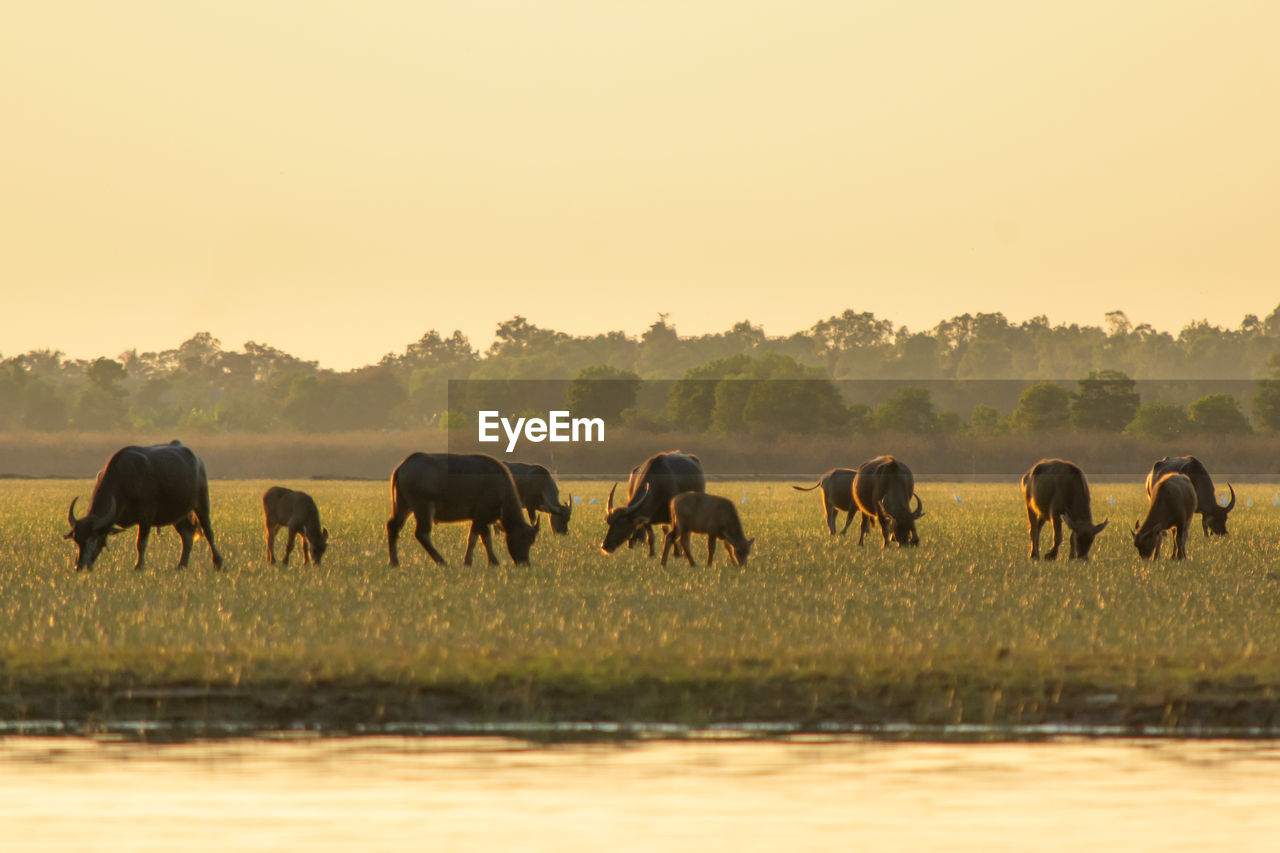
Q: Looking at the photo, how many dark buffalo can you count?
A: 11